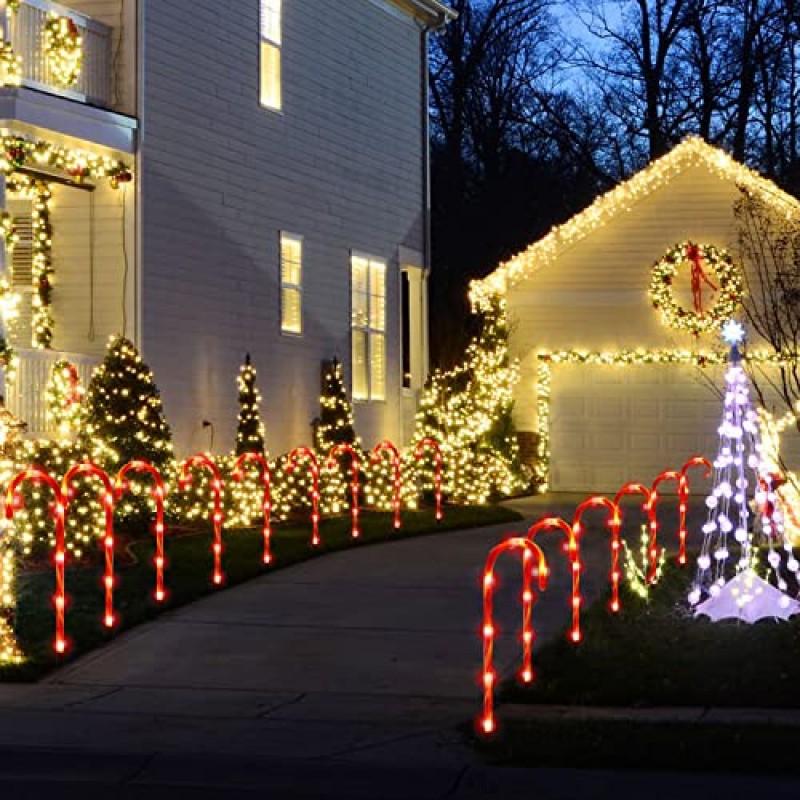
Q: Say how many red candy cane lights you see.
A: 15